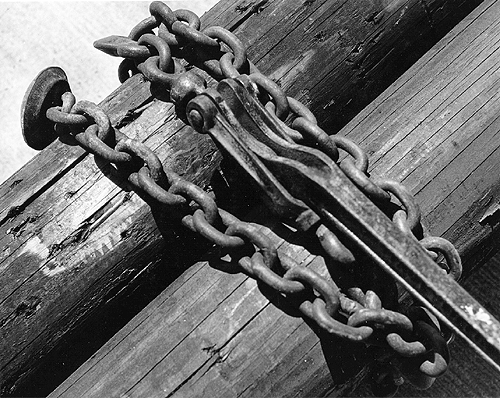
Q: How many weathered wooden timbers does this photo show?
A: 2